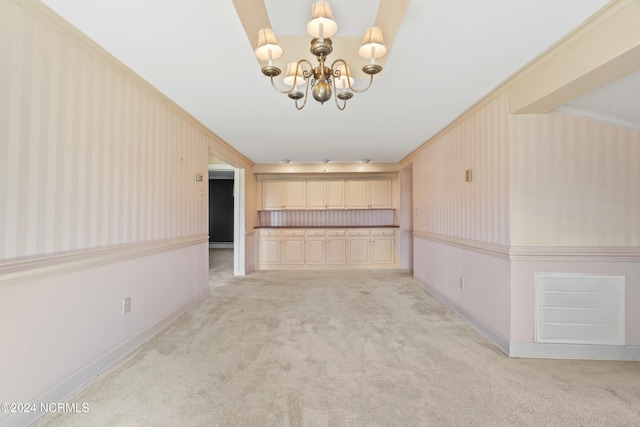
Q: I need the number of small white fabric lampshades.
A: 5